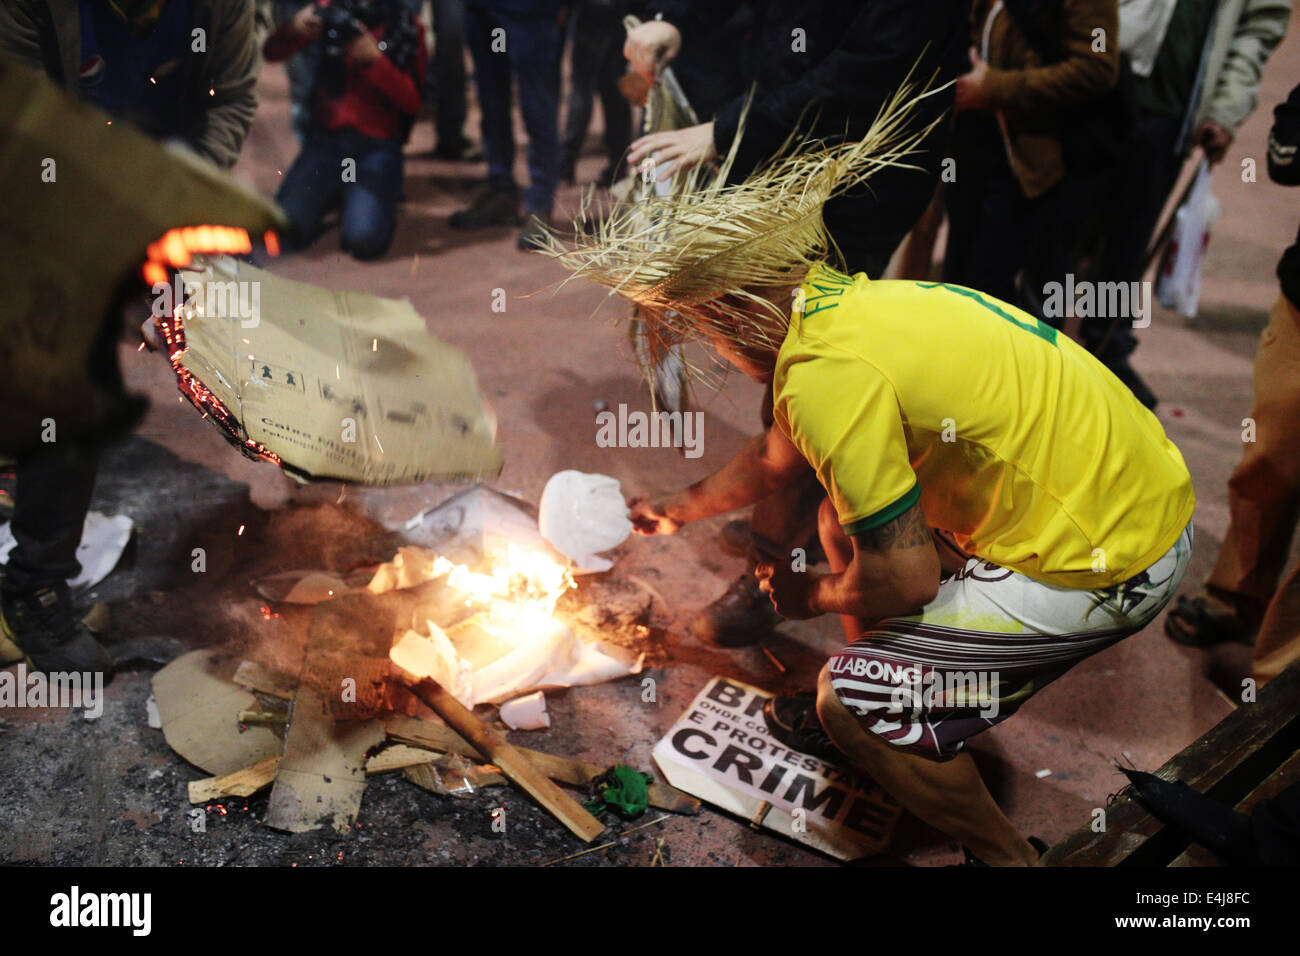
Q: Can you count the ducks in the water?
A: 0